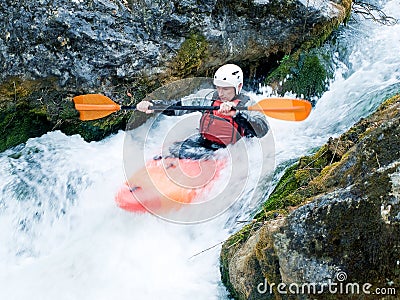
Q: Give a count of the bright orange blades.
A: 2